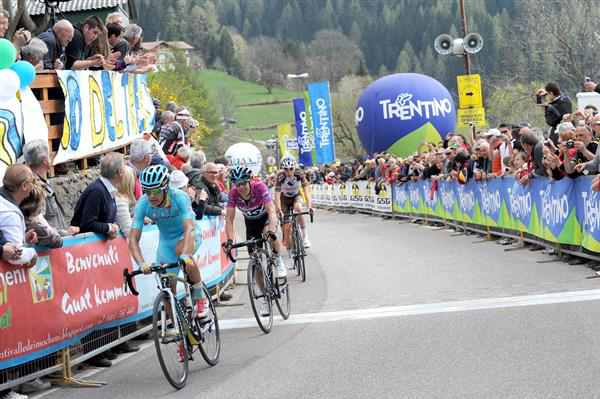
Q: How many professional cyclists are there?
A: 3